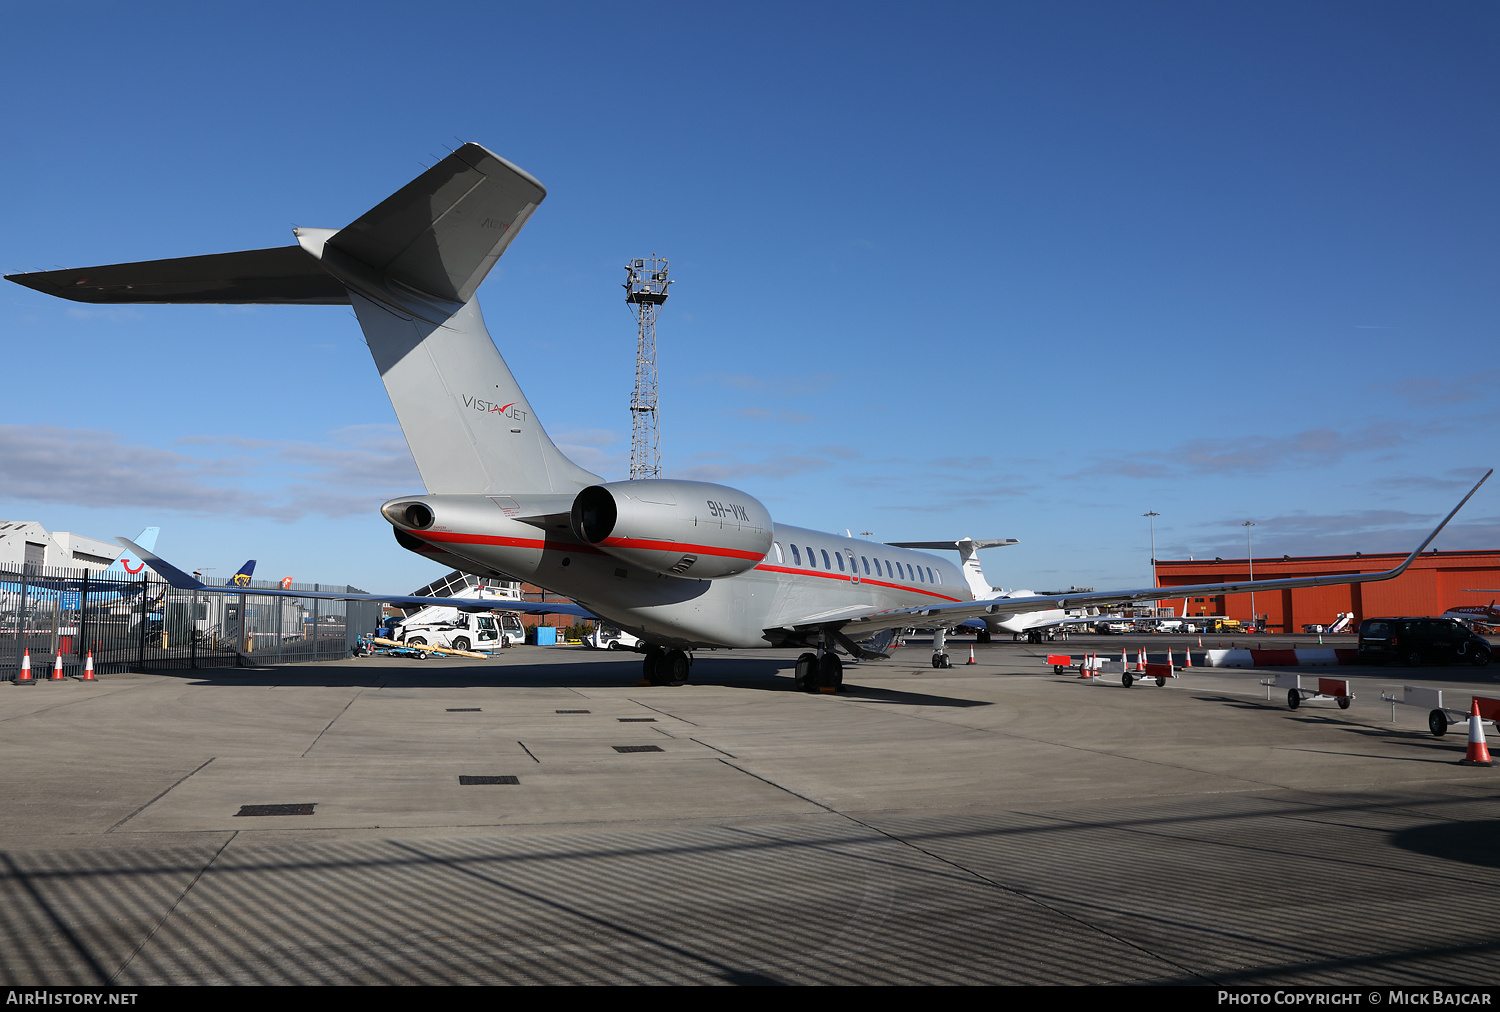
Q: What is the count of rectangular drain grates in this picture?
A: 6